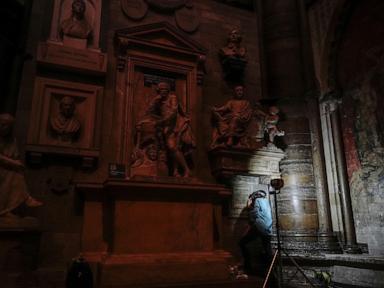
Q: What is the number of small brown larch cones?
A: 0